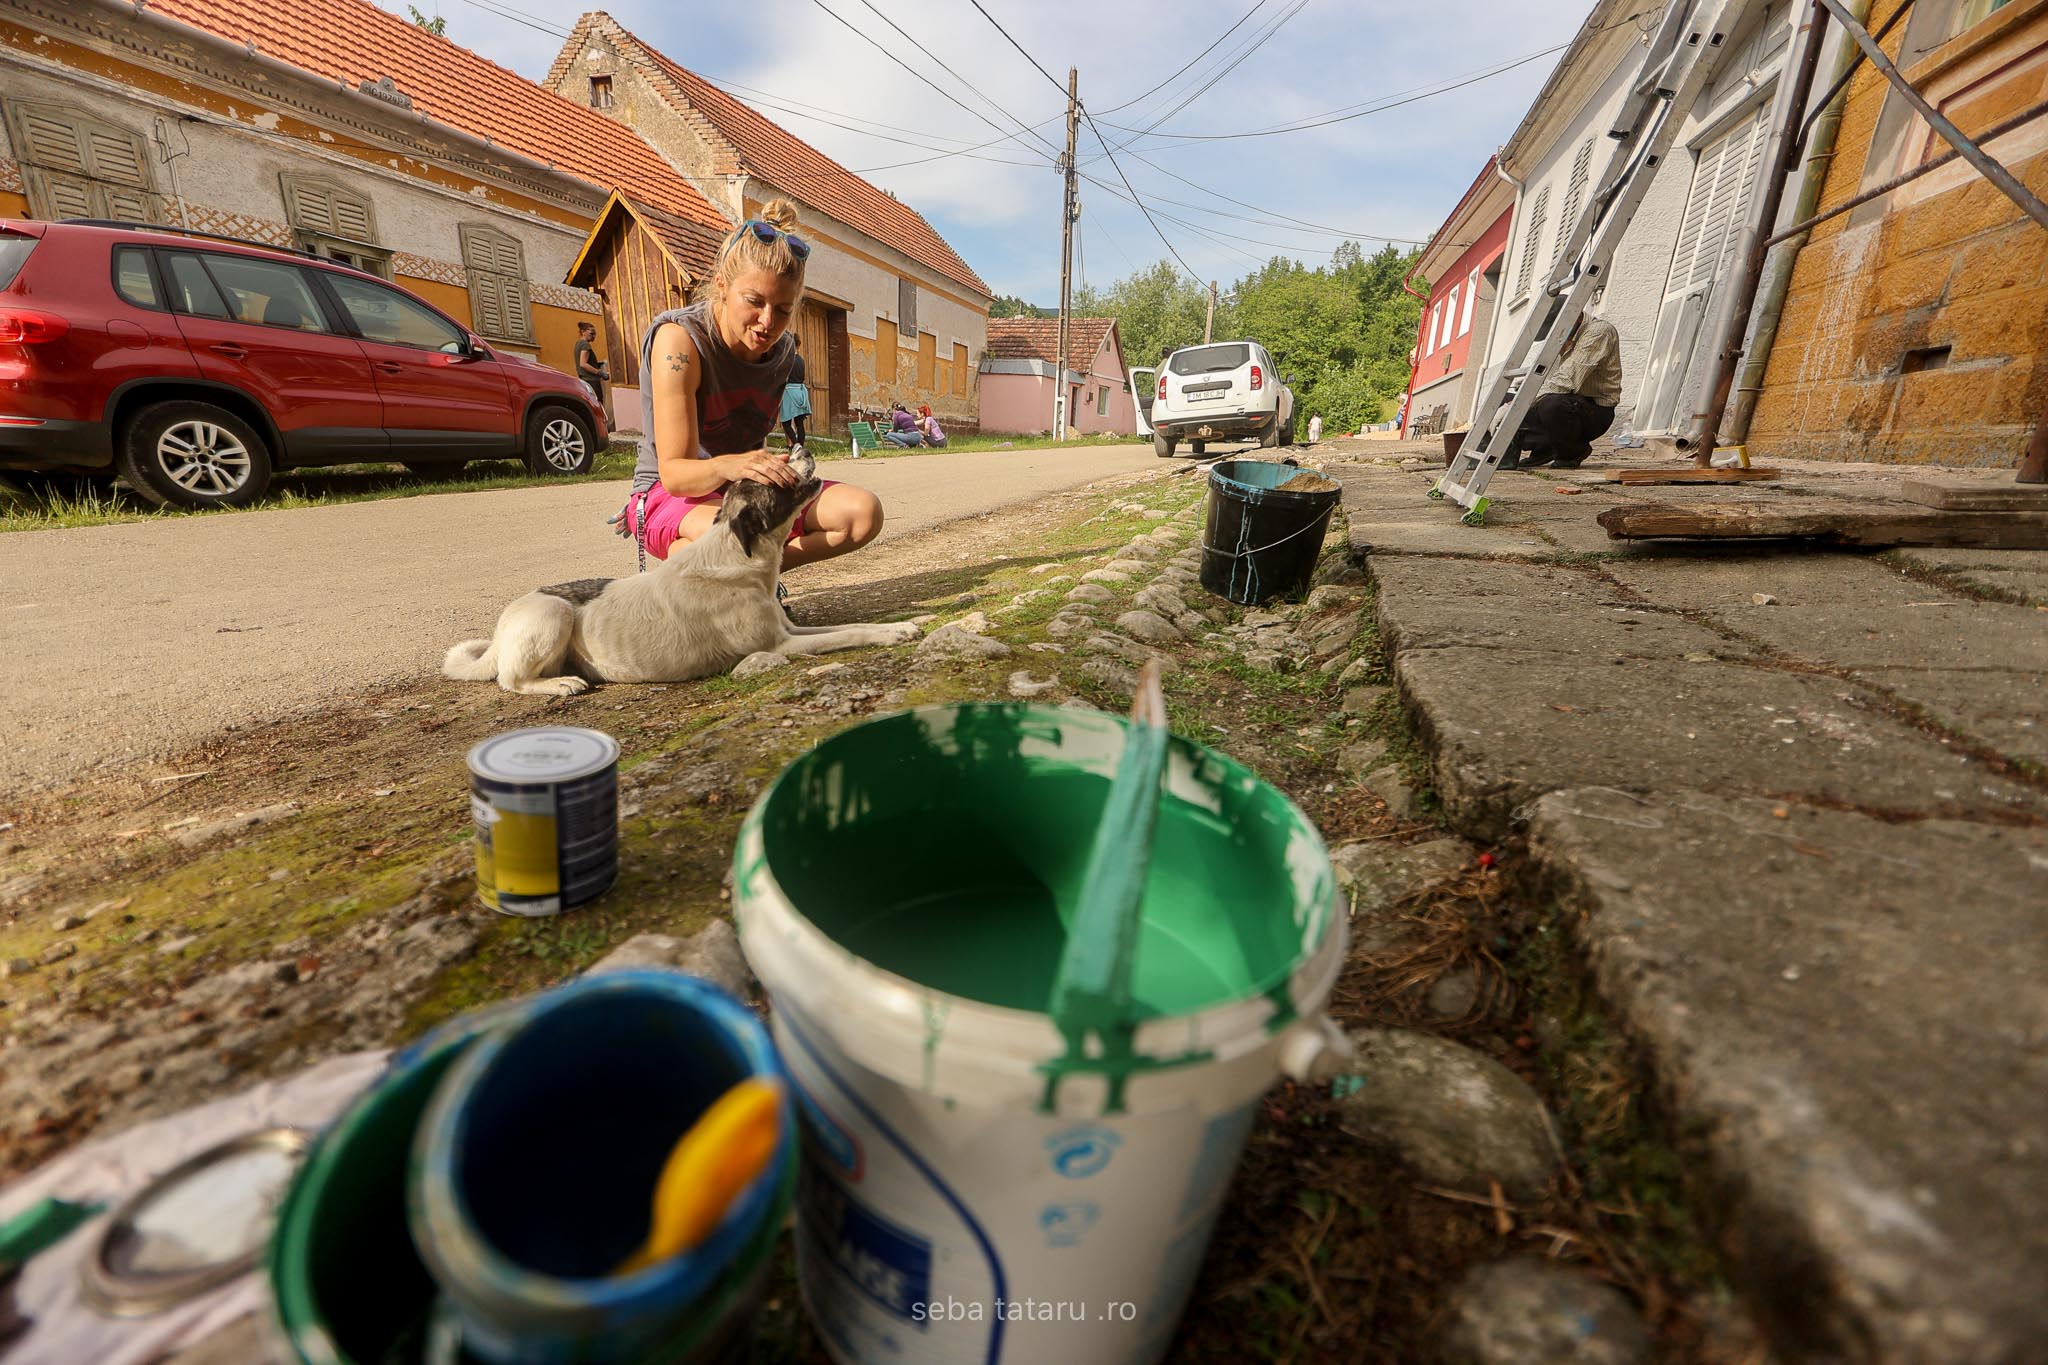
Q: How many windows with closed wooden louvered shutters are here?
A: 5